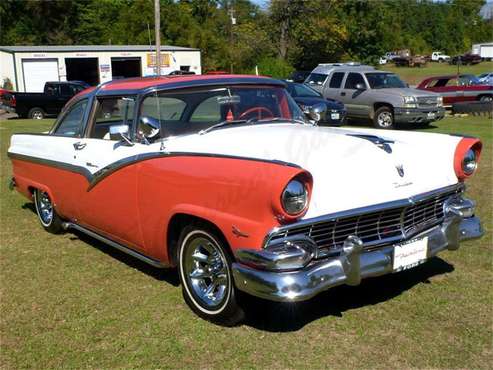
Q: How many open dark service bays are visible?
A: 2